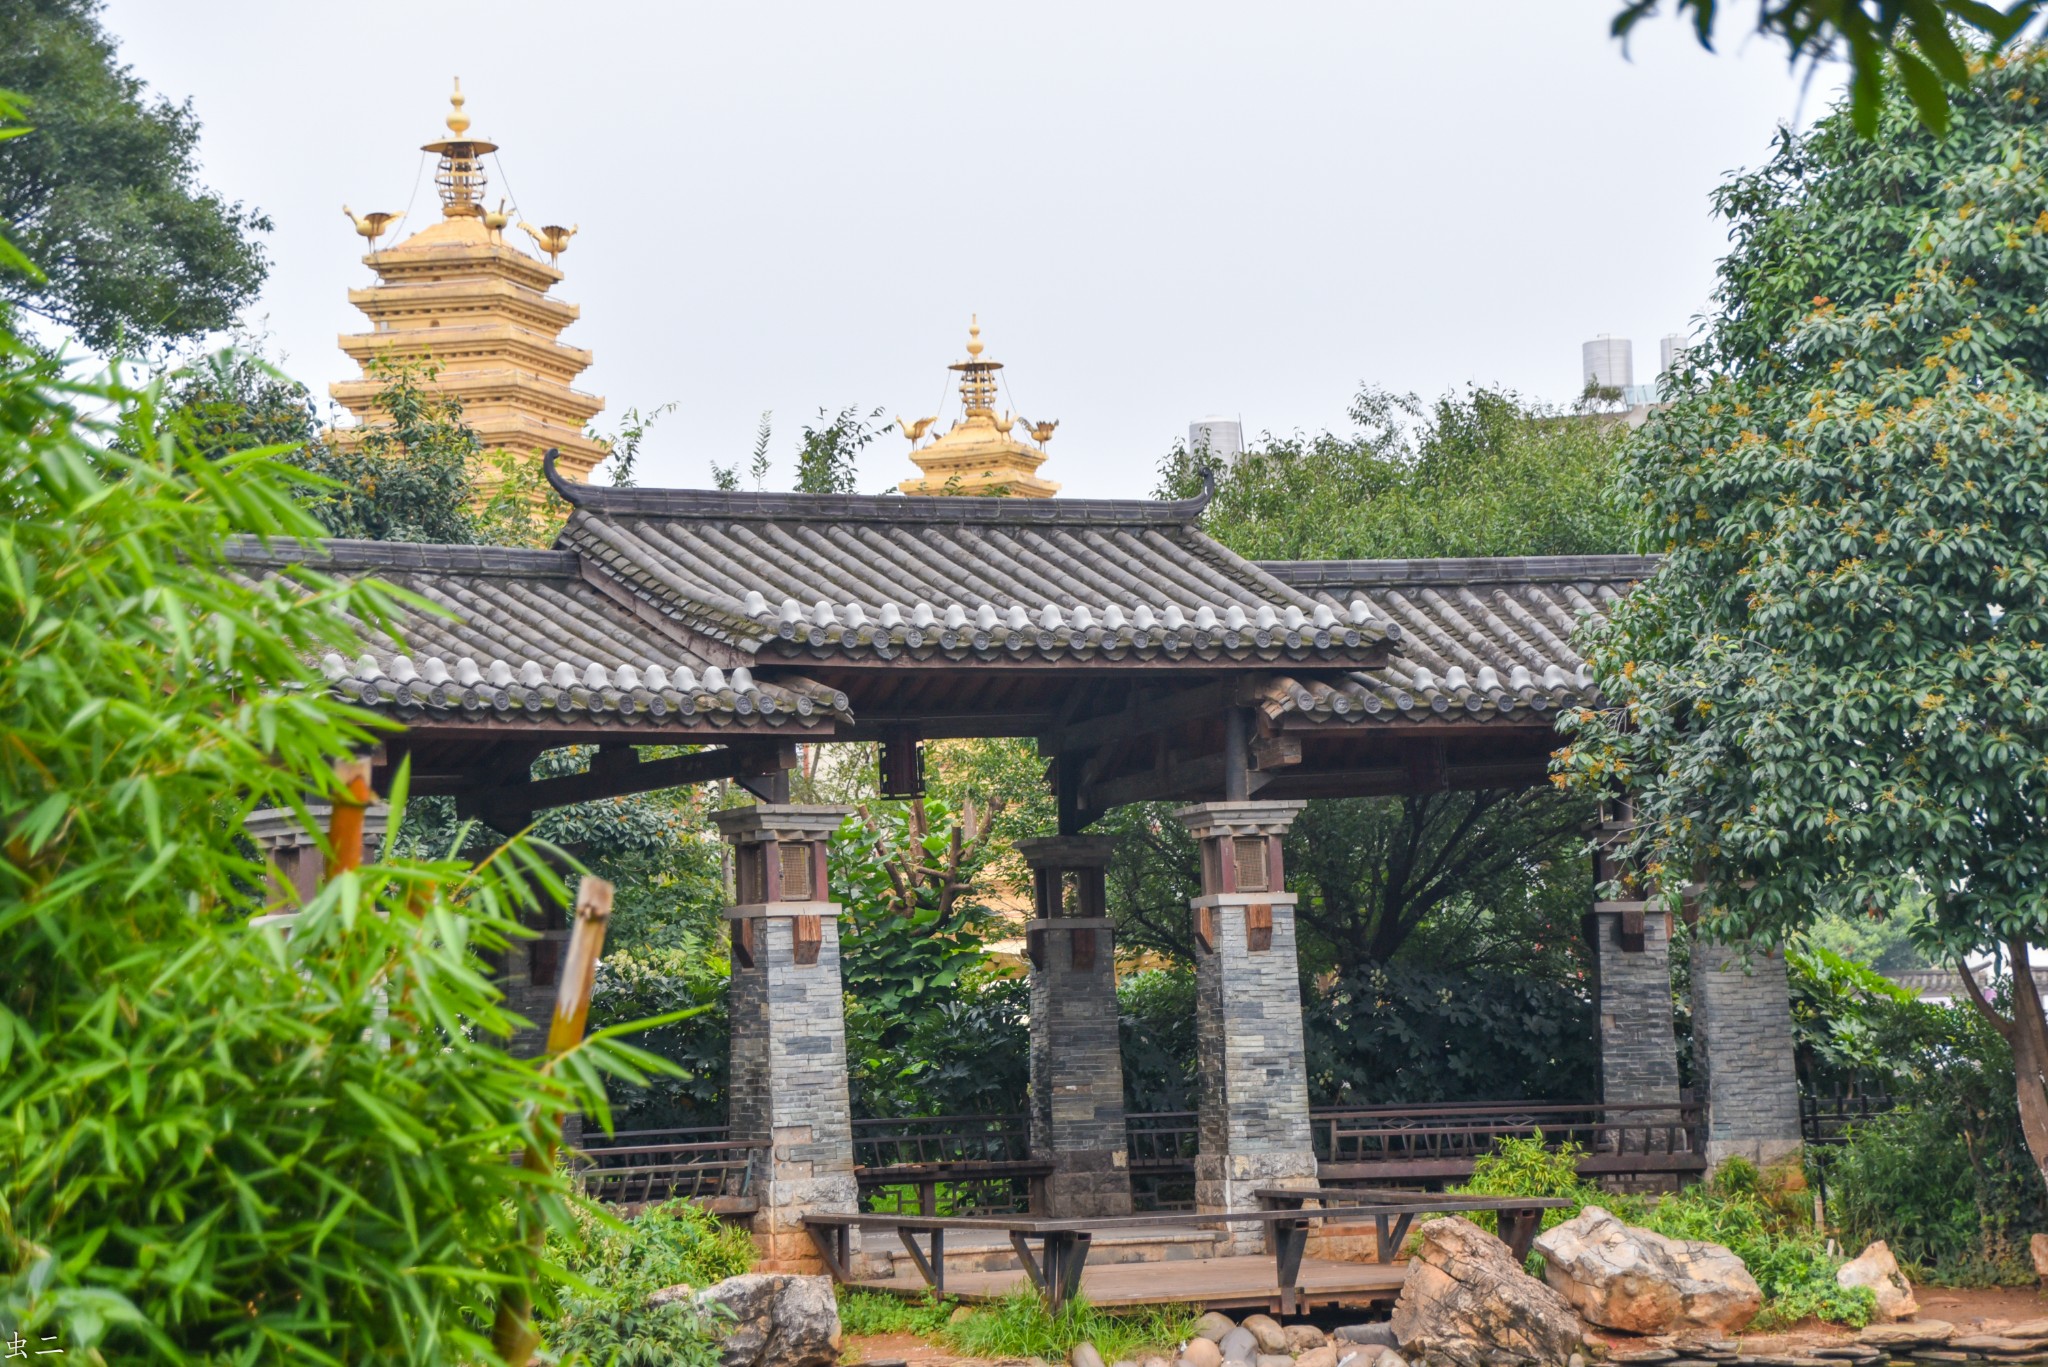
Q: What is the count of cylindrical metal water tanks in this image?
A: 3